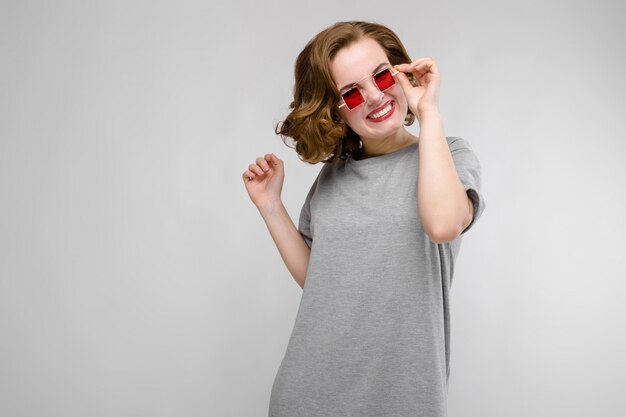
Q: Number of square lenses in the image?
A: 2